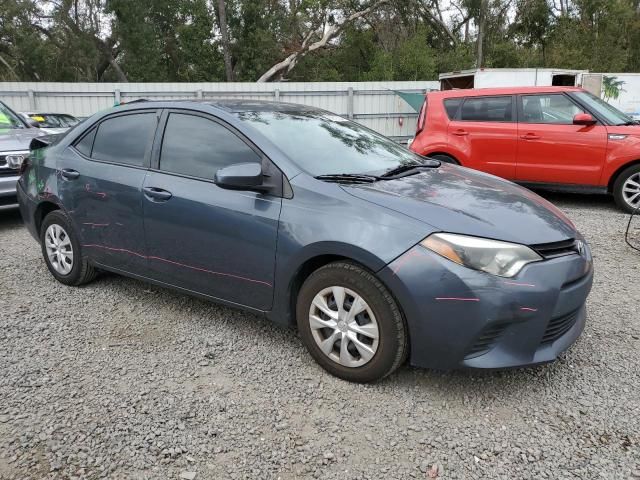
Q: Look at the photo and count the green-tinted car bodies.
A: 0